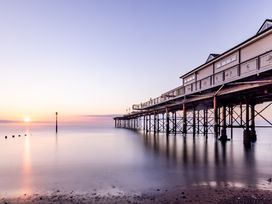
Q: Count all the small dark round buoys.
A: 4